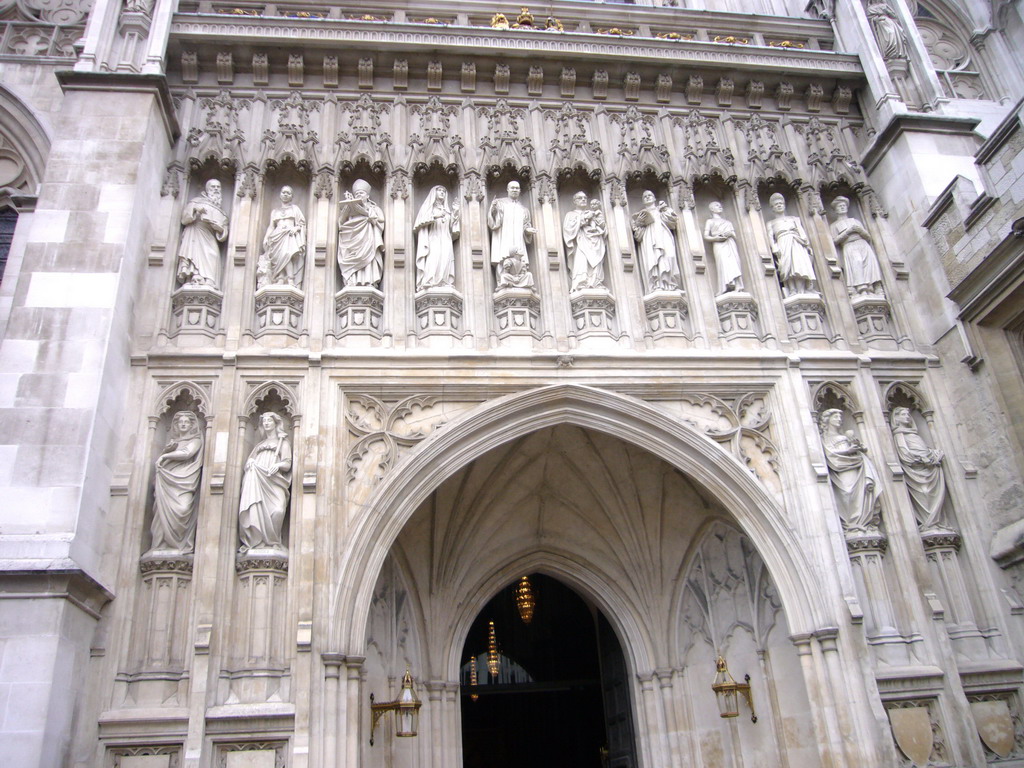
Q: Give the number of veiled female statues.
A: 3